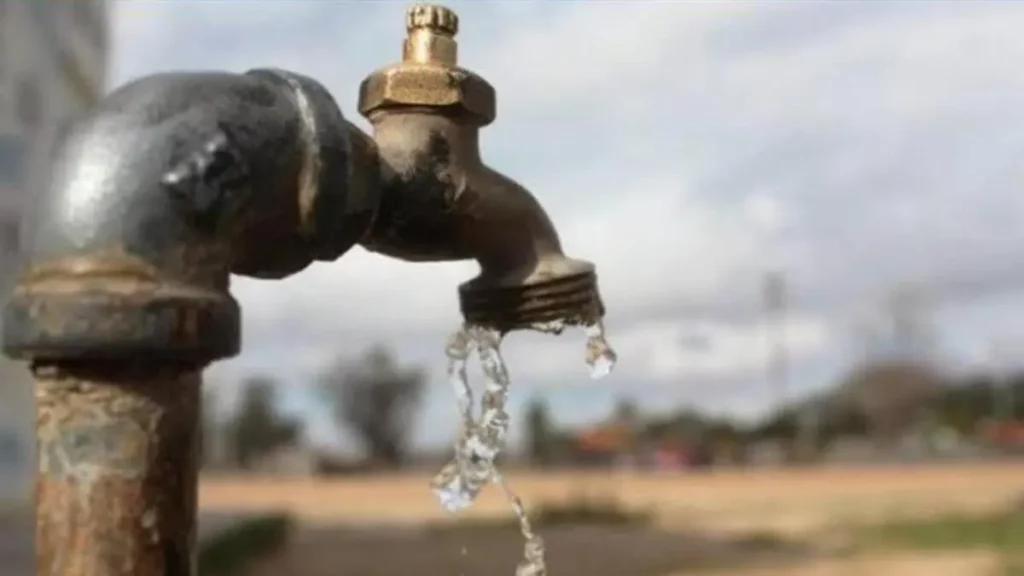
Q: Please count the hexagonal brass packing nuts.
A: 1